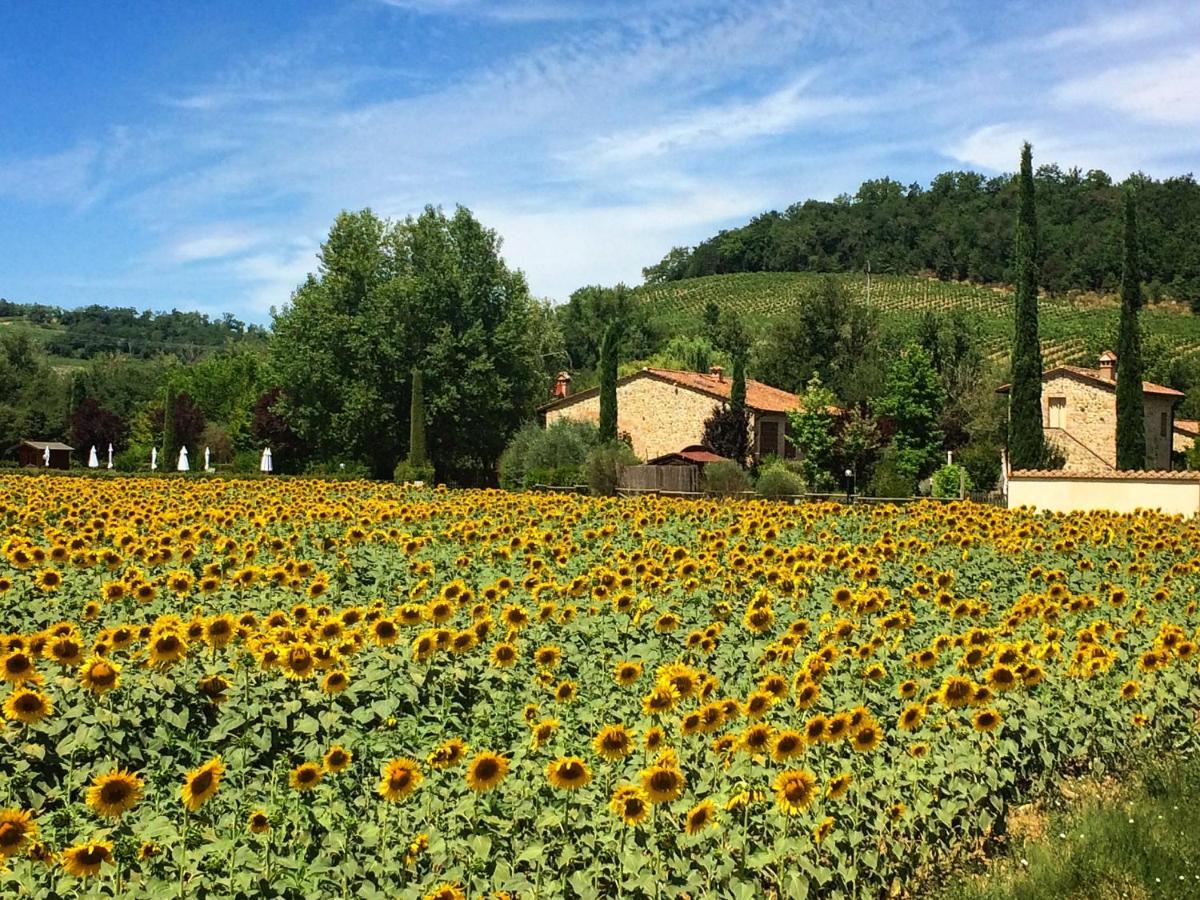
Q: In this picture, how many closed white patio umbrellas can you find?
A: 7